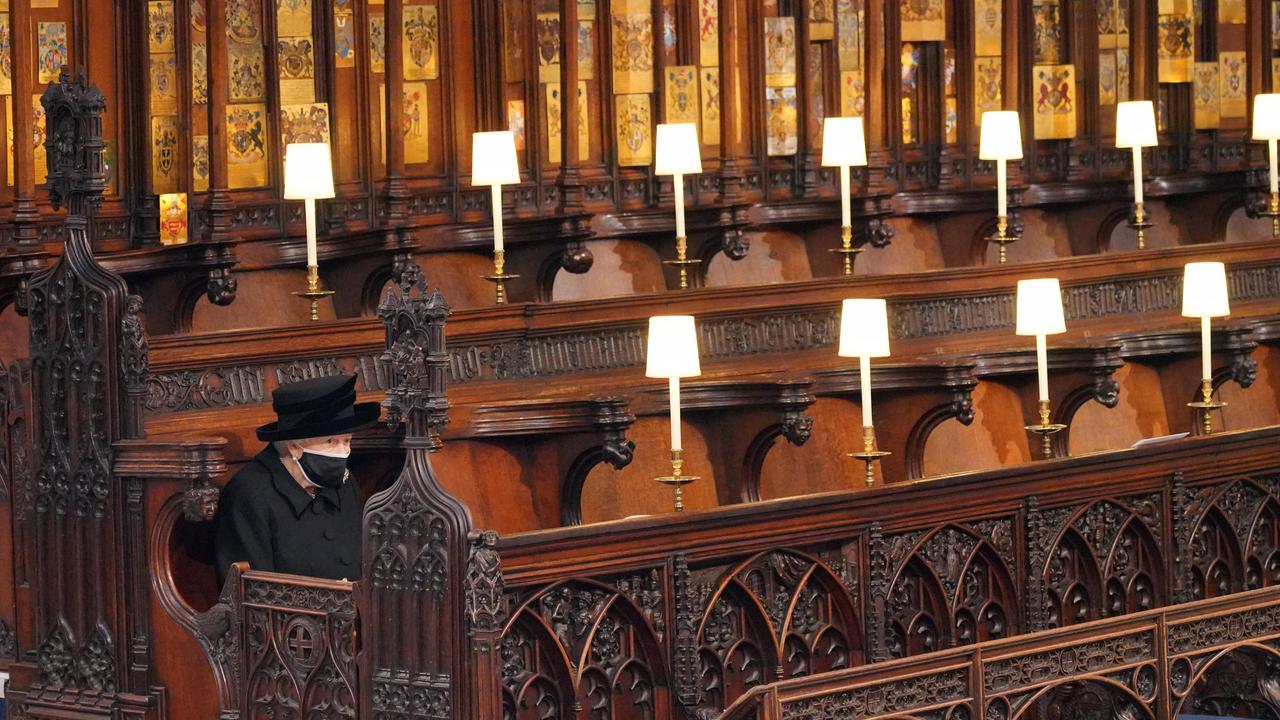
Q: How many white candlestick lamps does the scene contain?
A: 11